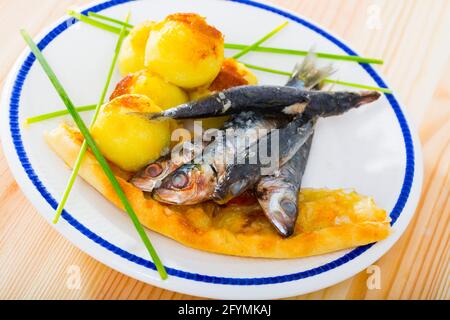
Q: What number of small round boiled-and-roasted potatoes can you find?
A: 5